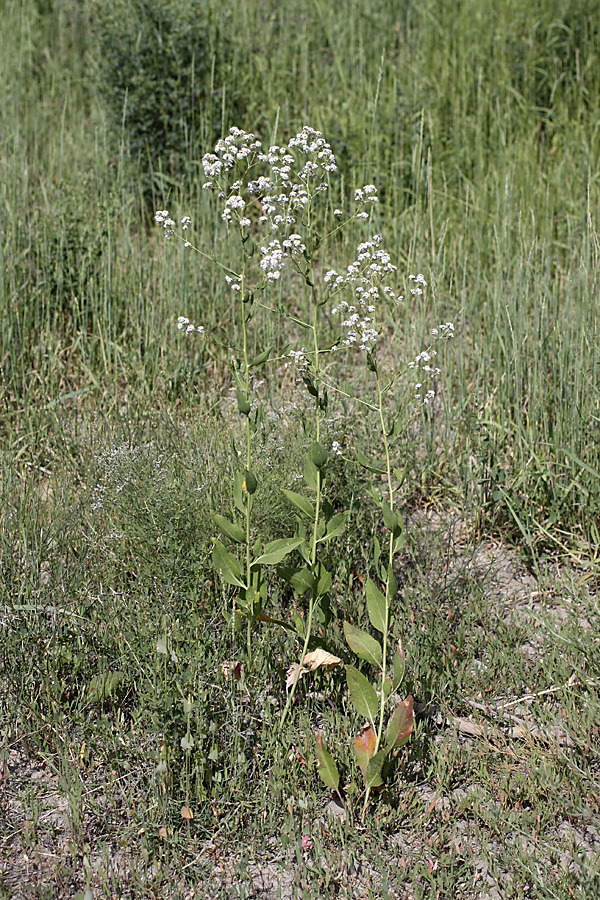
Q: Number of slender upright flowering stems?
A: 3